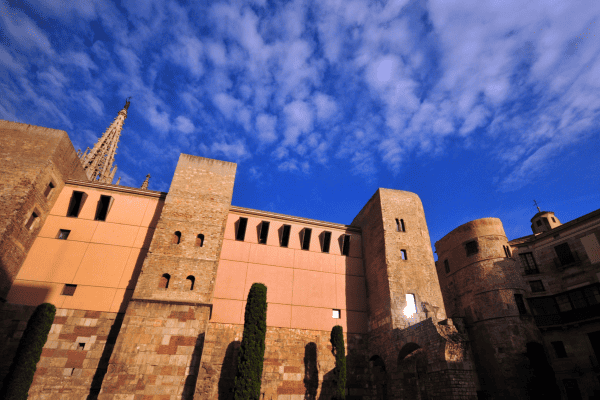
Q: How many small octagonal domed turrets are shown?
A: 1